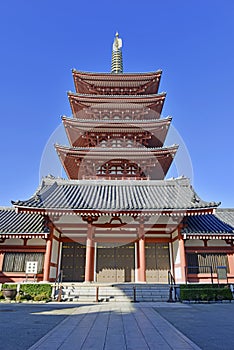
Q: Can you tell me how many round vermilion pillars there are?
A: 4